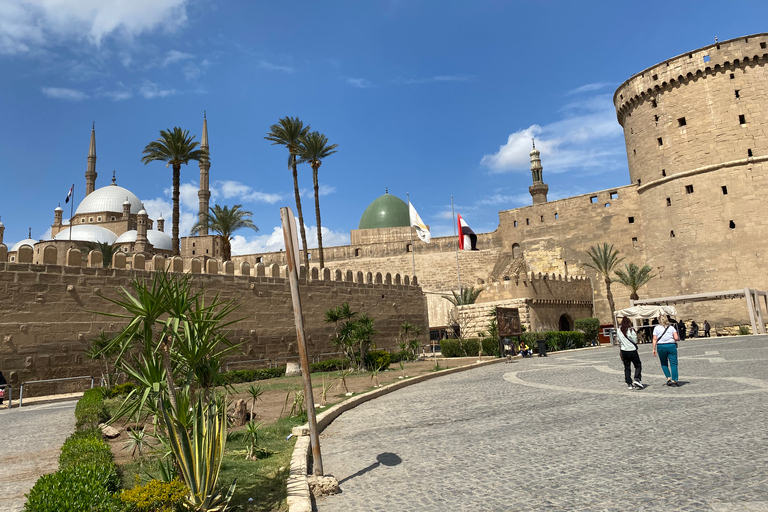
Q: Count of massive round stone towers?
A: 1